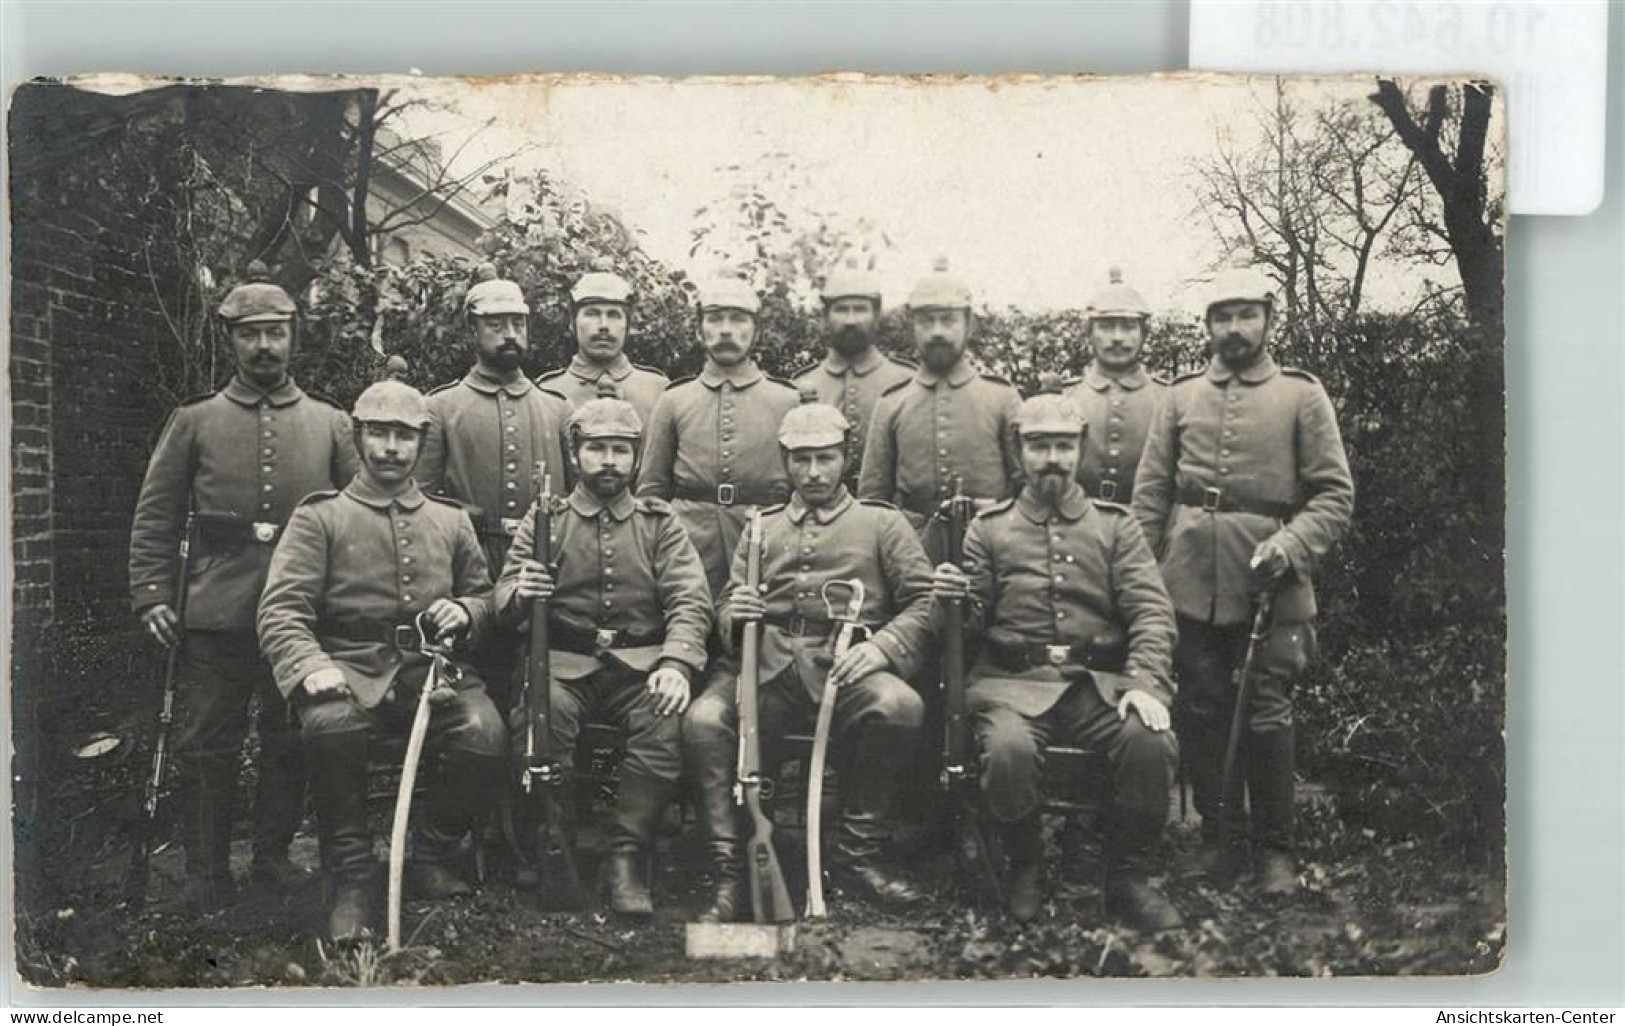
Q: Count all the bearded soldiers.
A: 6